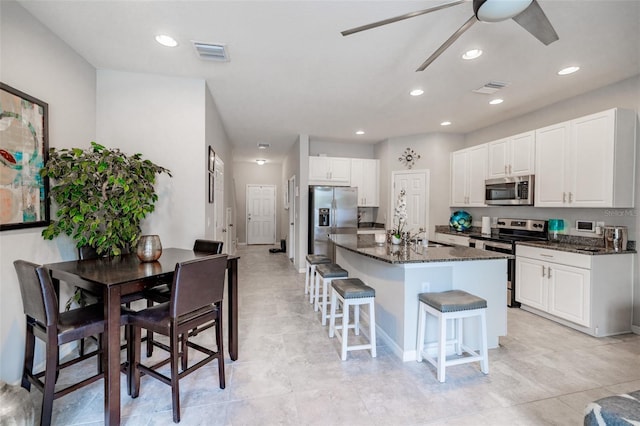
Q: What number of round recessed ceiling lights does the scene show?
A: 7